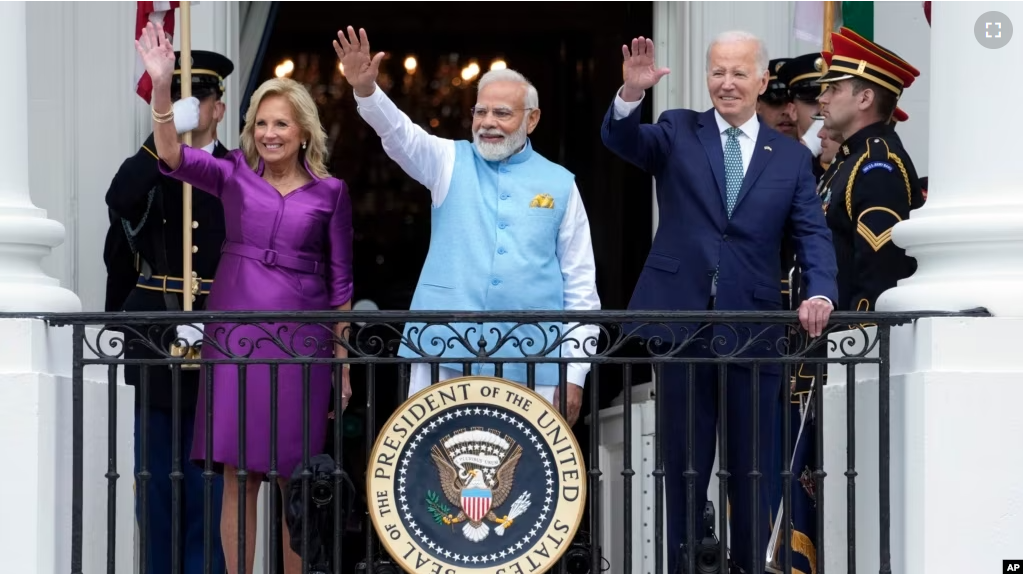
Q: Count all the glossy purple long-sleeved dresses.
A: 1